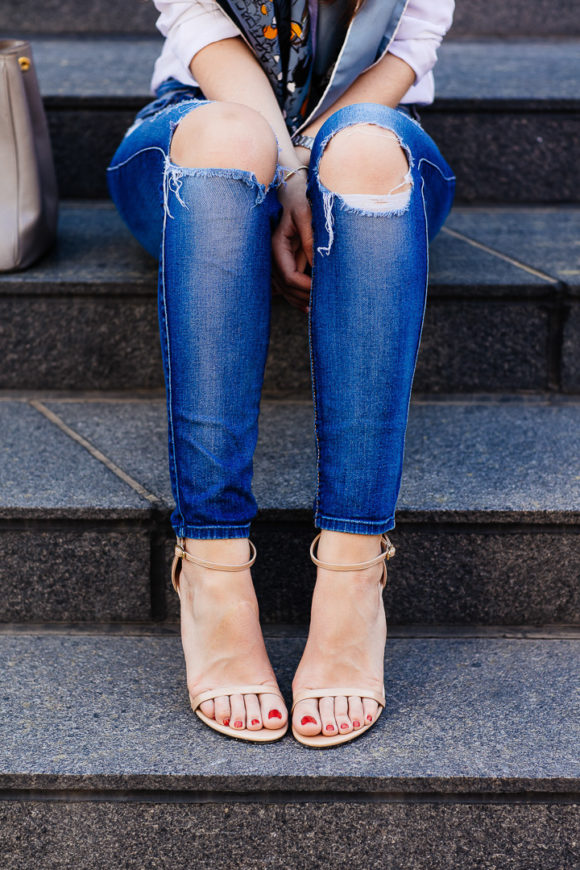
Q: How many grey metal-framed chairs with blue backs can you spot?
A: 0